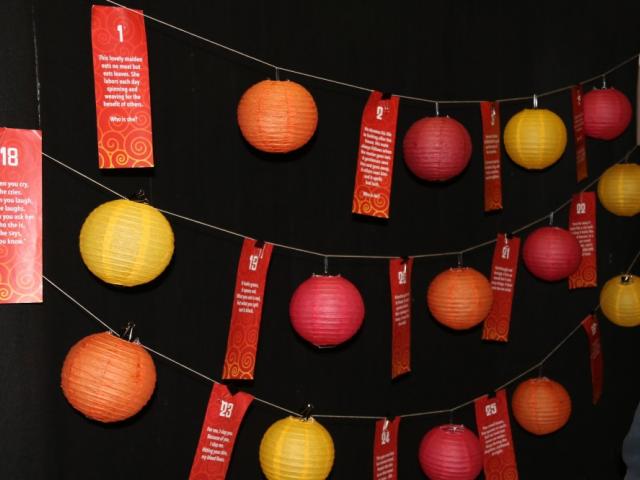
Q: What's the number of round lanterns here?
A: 14